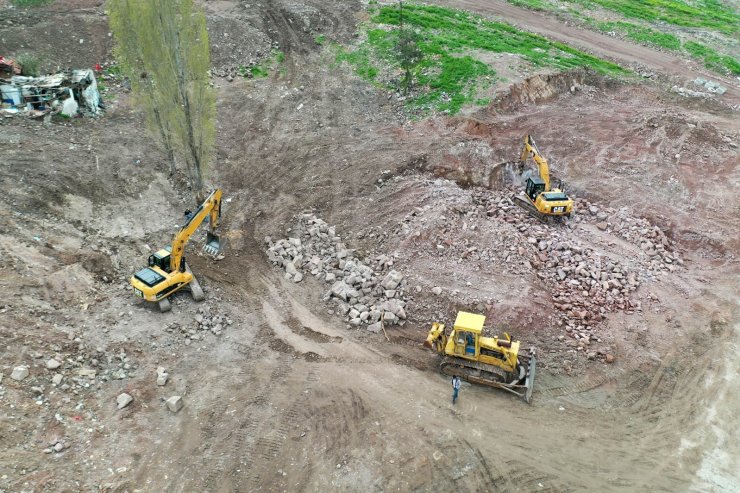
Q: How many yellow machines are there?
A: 3